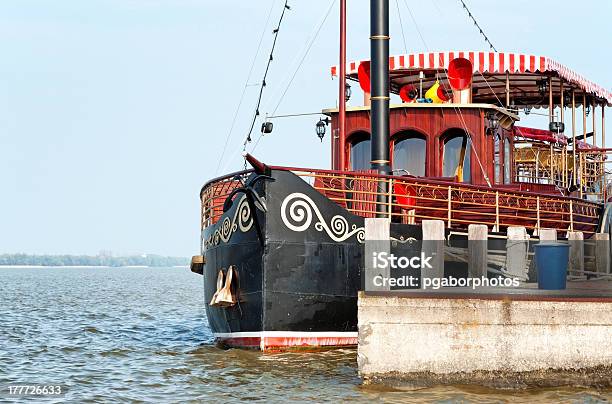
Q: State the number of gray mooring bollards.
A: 7